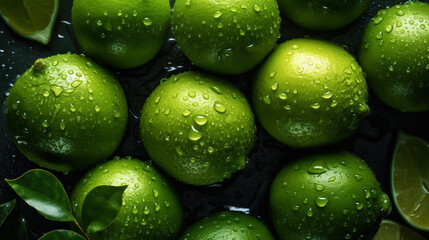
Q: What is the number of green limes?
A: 10